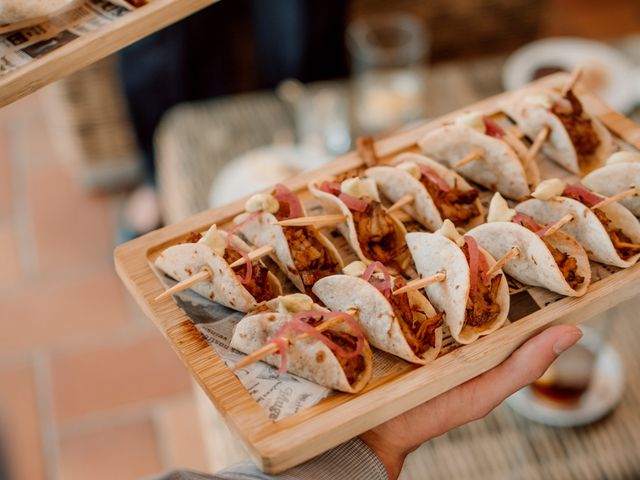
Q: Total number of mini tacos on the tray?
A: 12